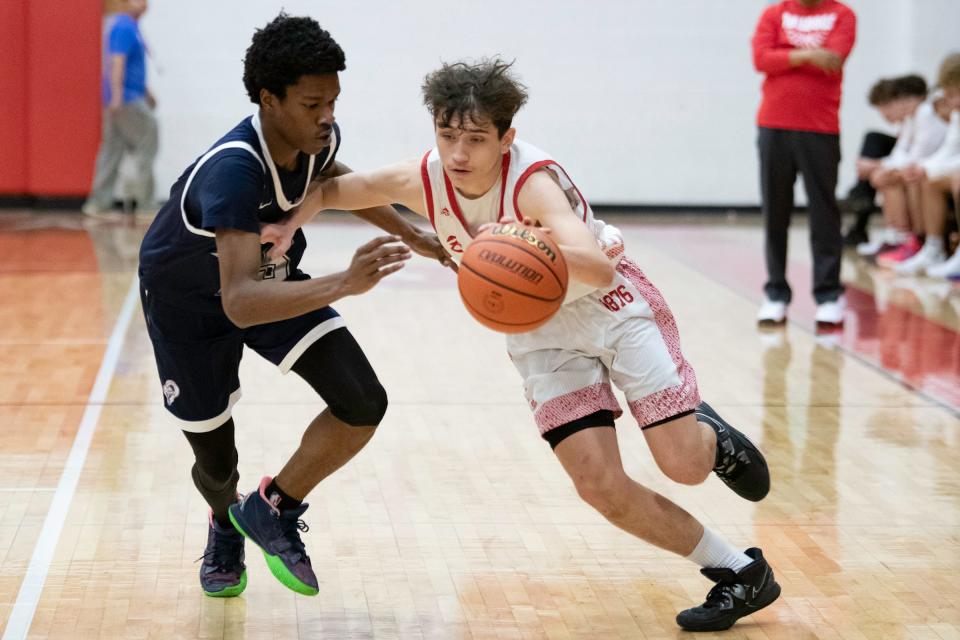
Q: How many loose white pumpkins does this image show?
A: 0